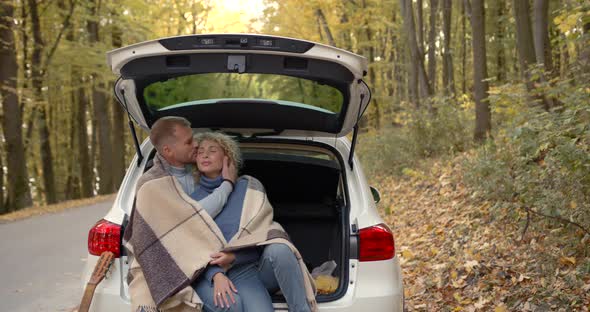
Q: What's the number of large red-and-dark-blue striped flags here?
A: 0